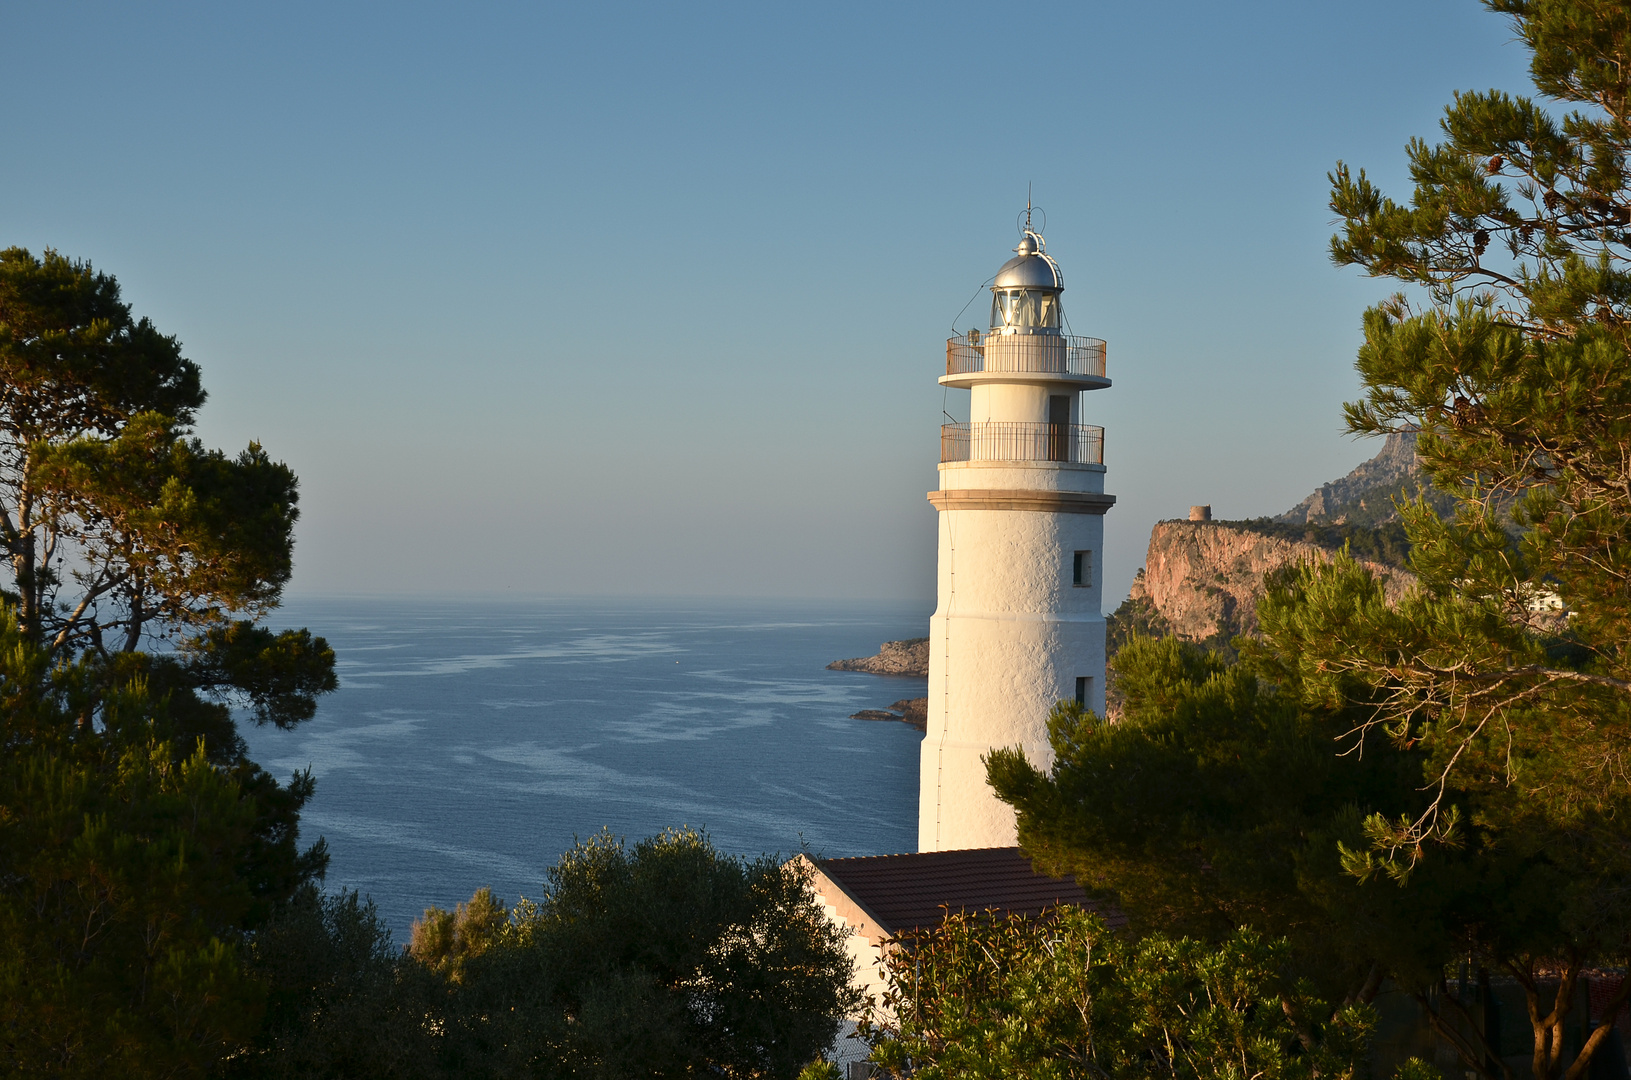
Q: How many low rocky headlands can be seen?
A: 2